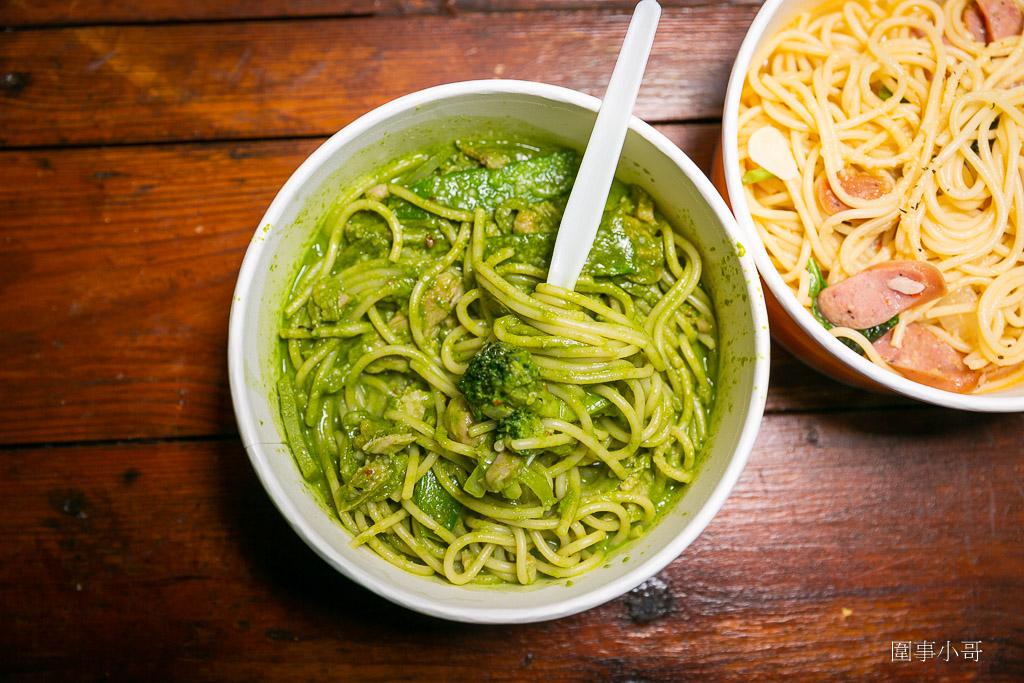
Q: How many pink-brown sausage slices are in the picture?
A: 5